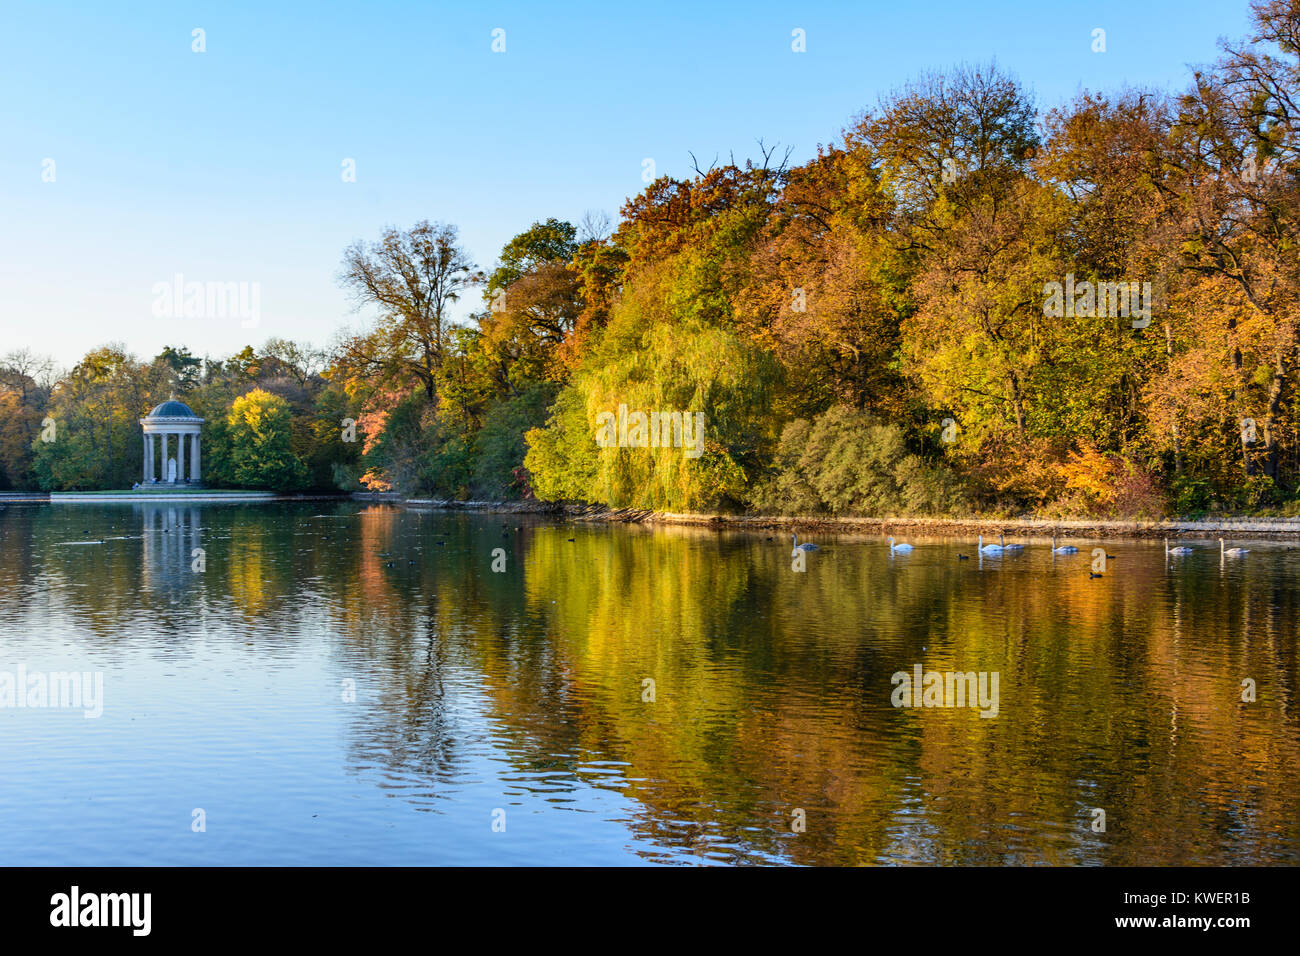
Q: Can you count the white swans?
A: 7